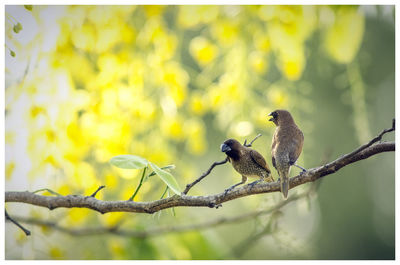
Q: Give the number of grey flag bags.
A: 0